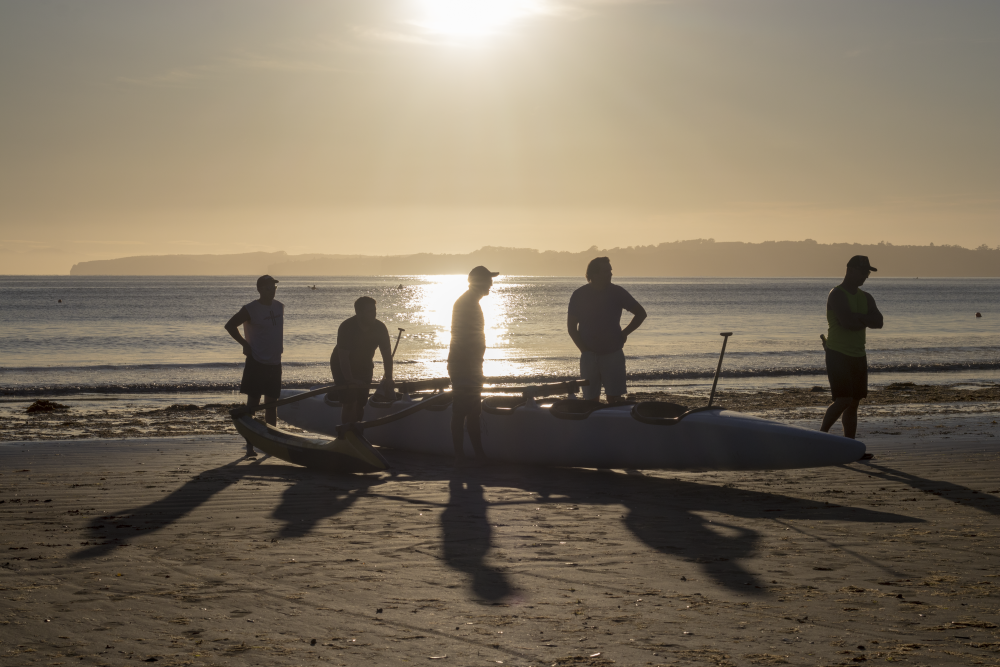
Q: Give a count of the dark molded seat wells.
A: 6